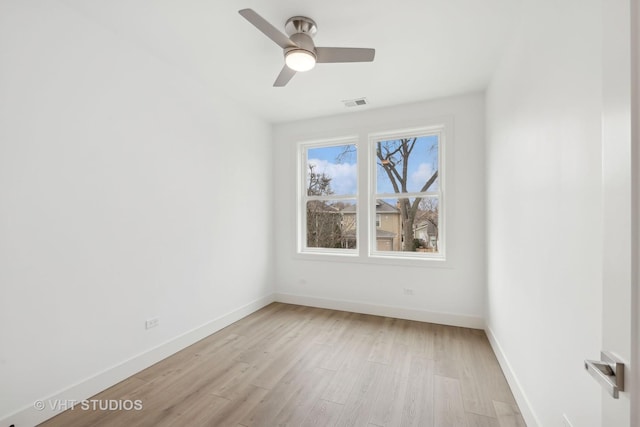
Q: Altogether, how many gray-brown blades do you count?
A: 3